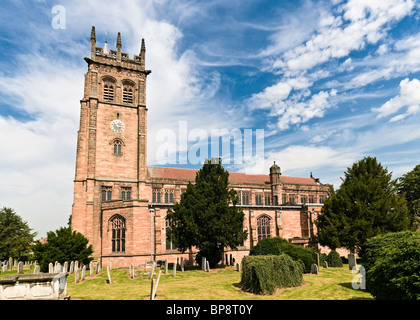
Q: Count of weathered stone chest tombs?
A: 1